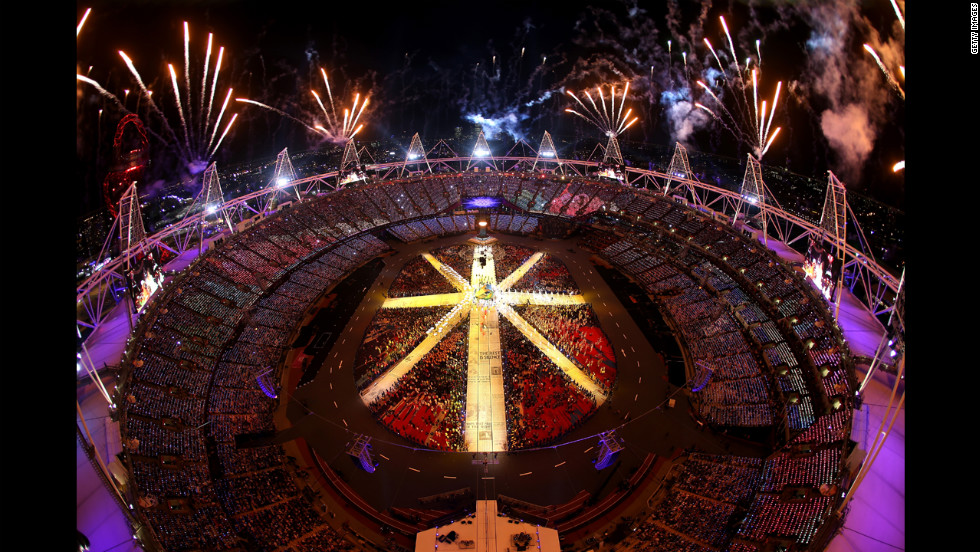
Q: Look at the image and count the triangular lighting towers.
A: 11